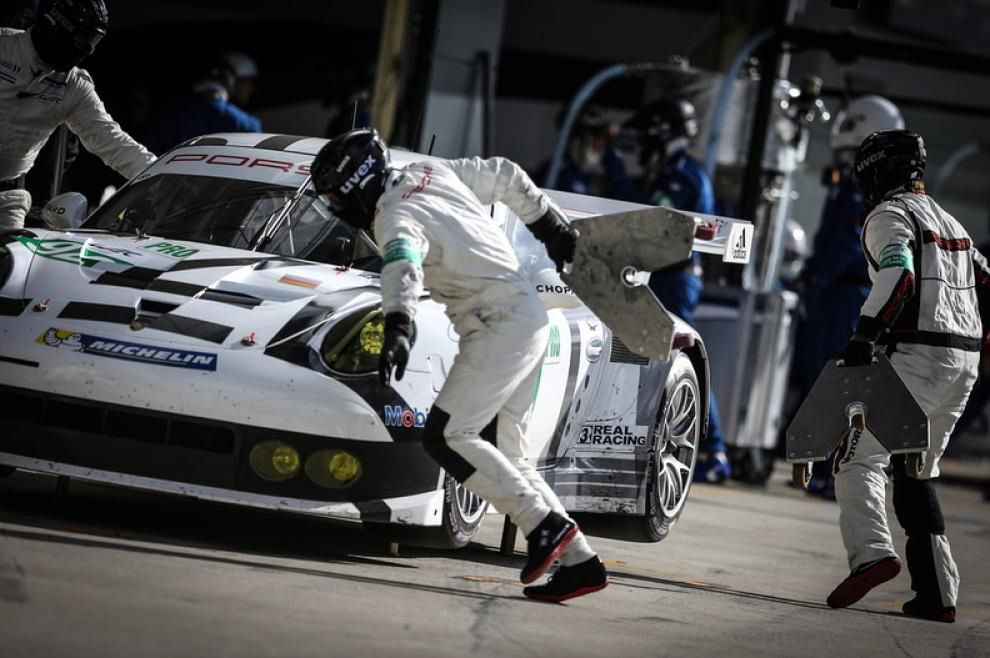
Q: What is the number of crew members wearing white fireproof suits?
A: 3